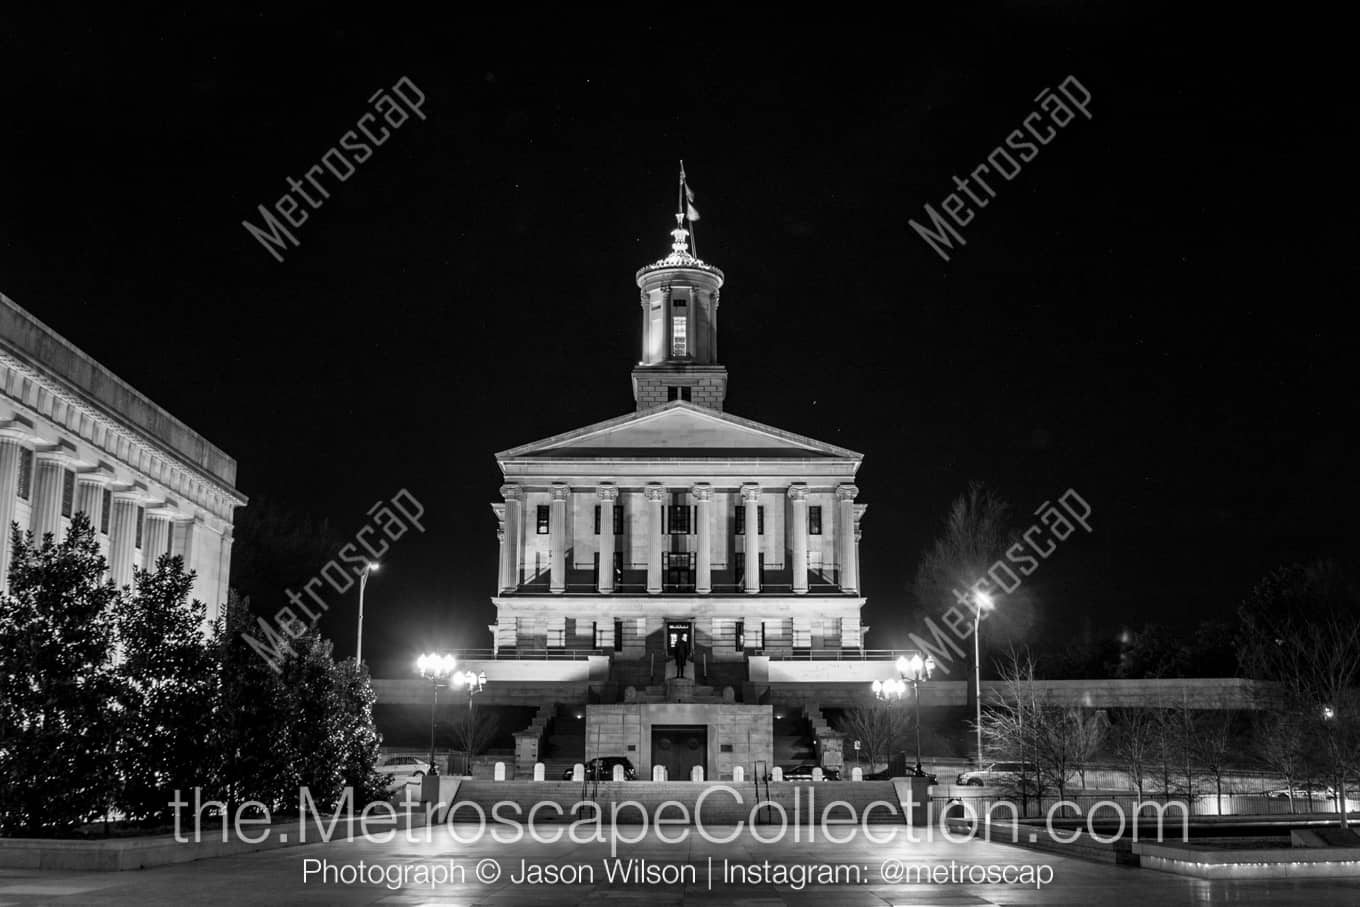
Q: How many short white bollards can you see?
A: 10